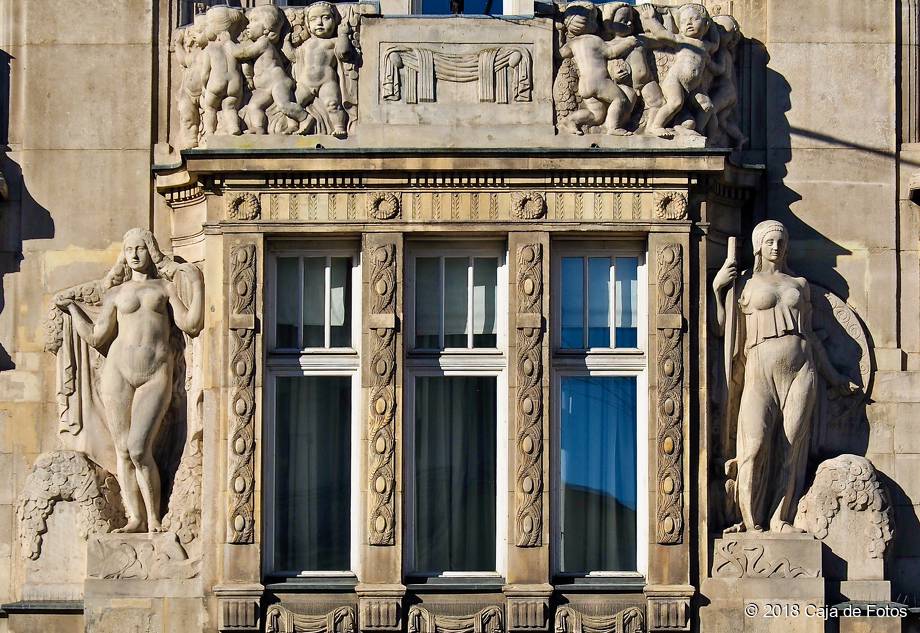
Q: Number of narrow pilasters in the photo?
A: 4